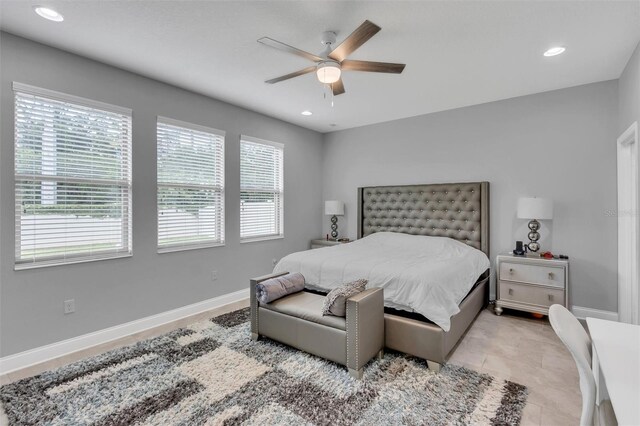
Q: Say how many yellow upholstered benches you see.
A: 0